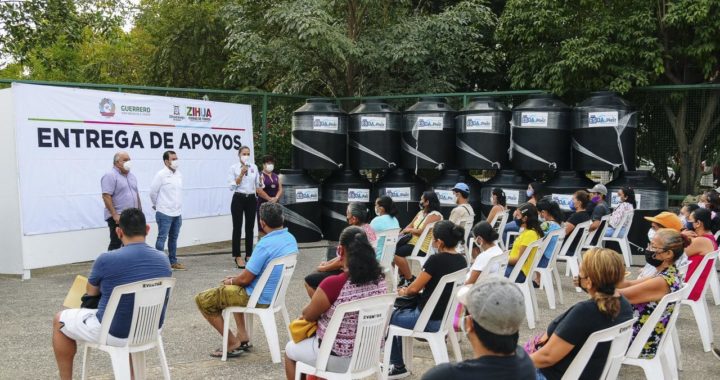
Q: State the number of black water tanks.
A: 13